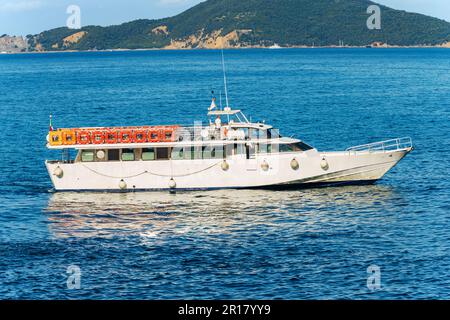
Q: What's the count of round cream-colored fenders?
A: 7